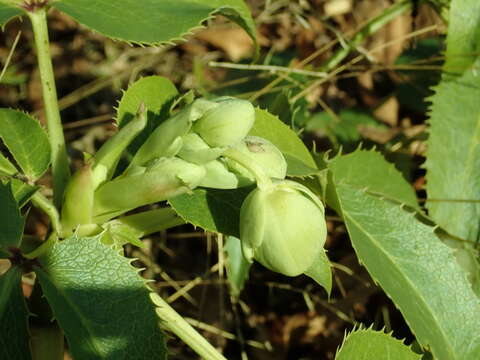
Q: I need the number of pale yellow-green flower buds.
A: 3